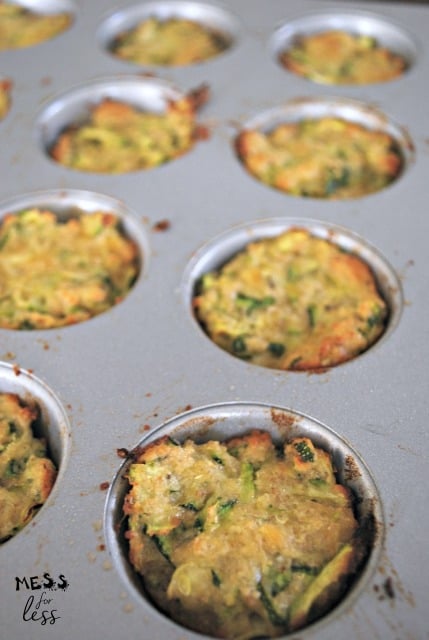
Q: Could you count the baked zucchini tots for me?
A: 10